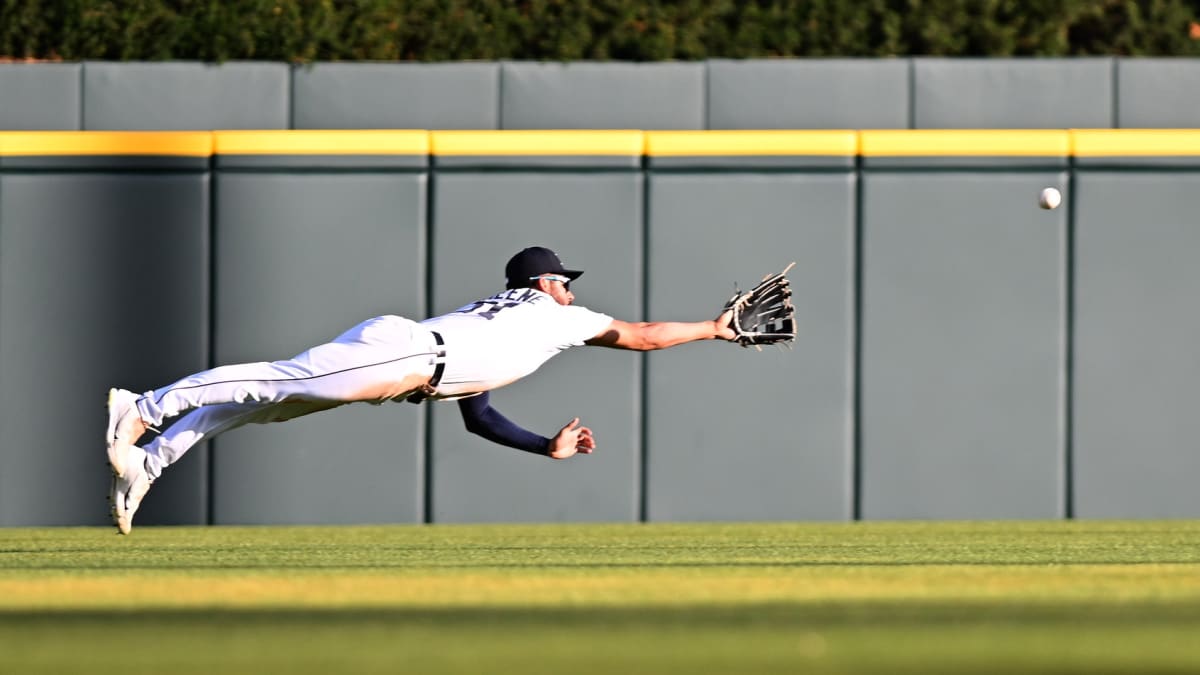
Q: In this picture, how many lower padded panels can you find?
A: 6